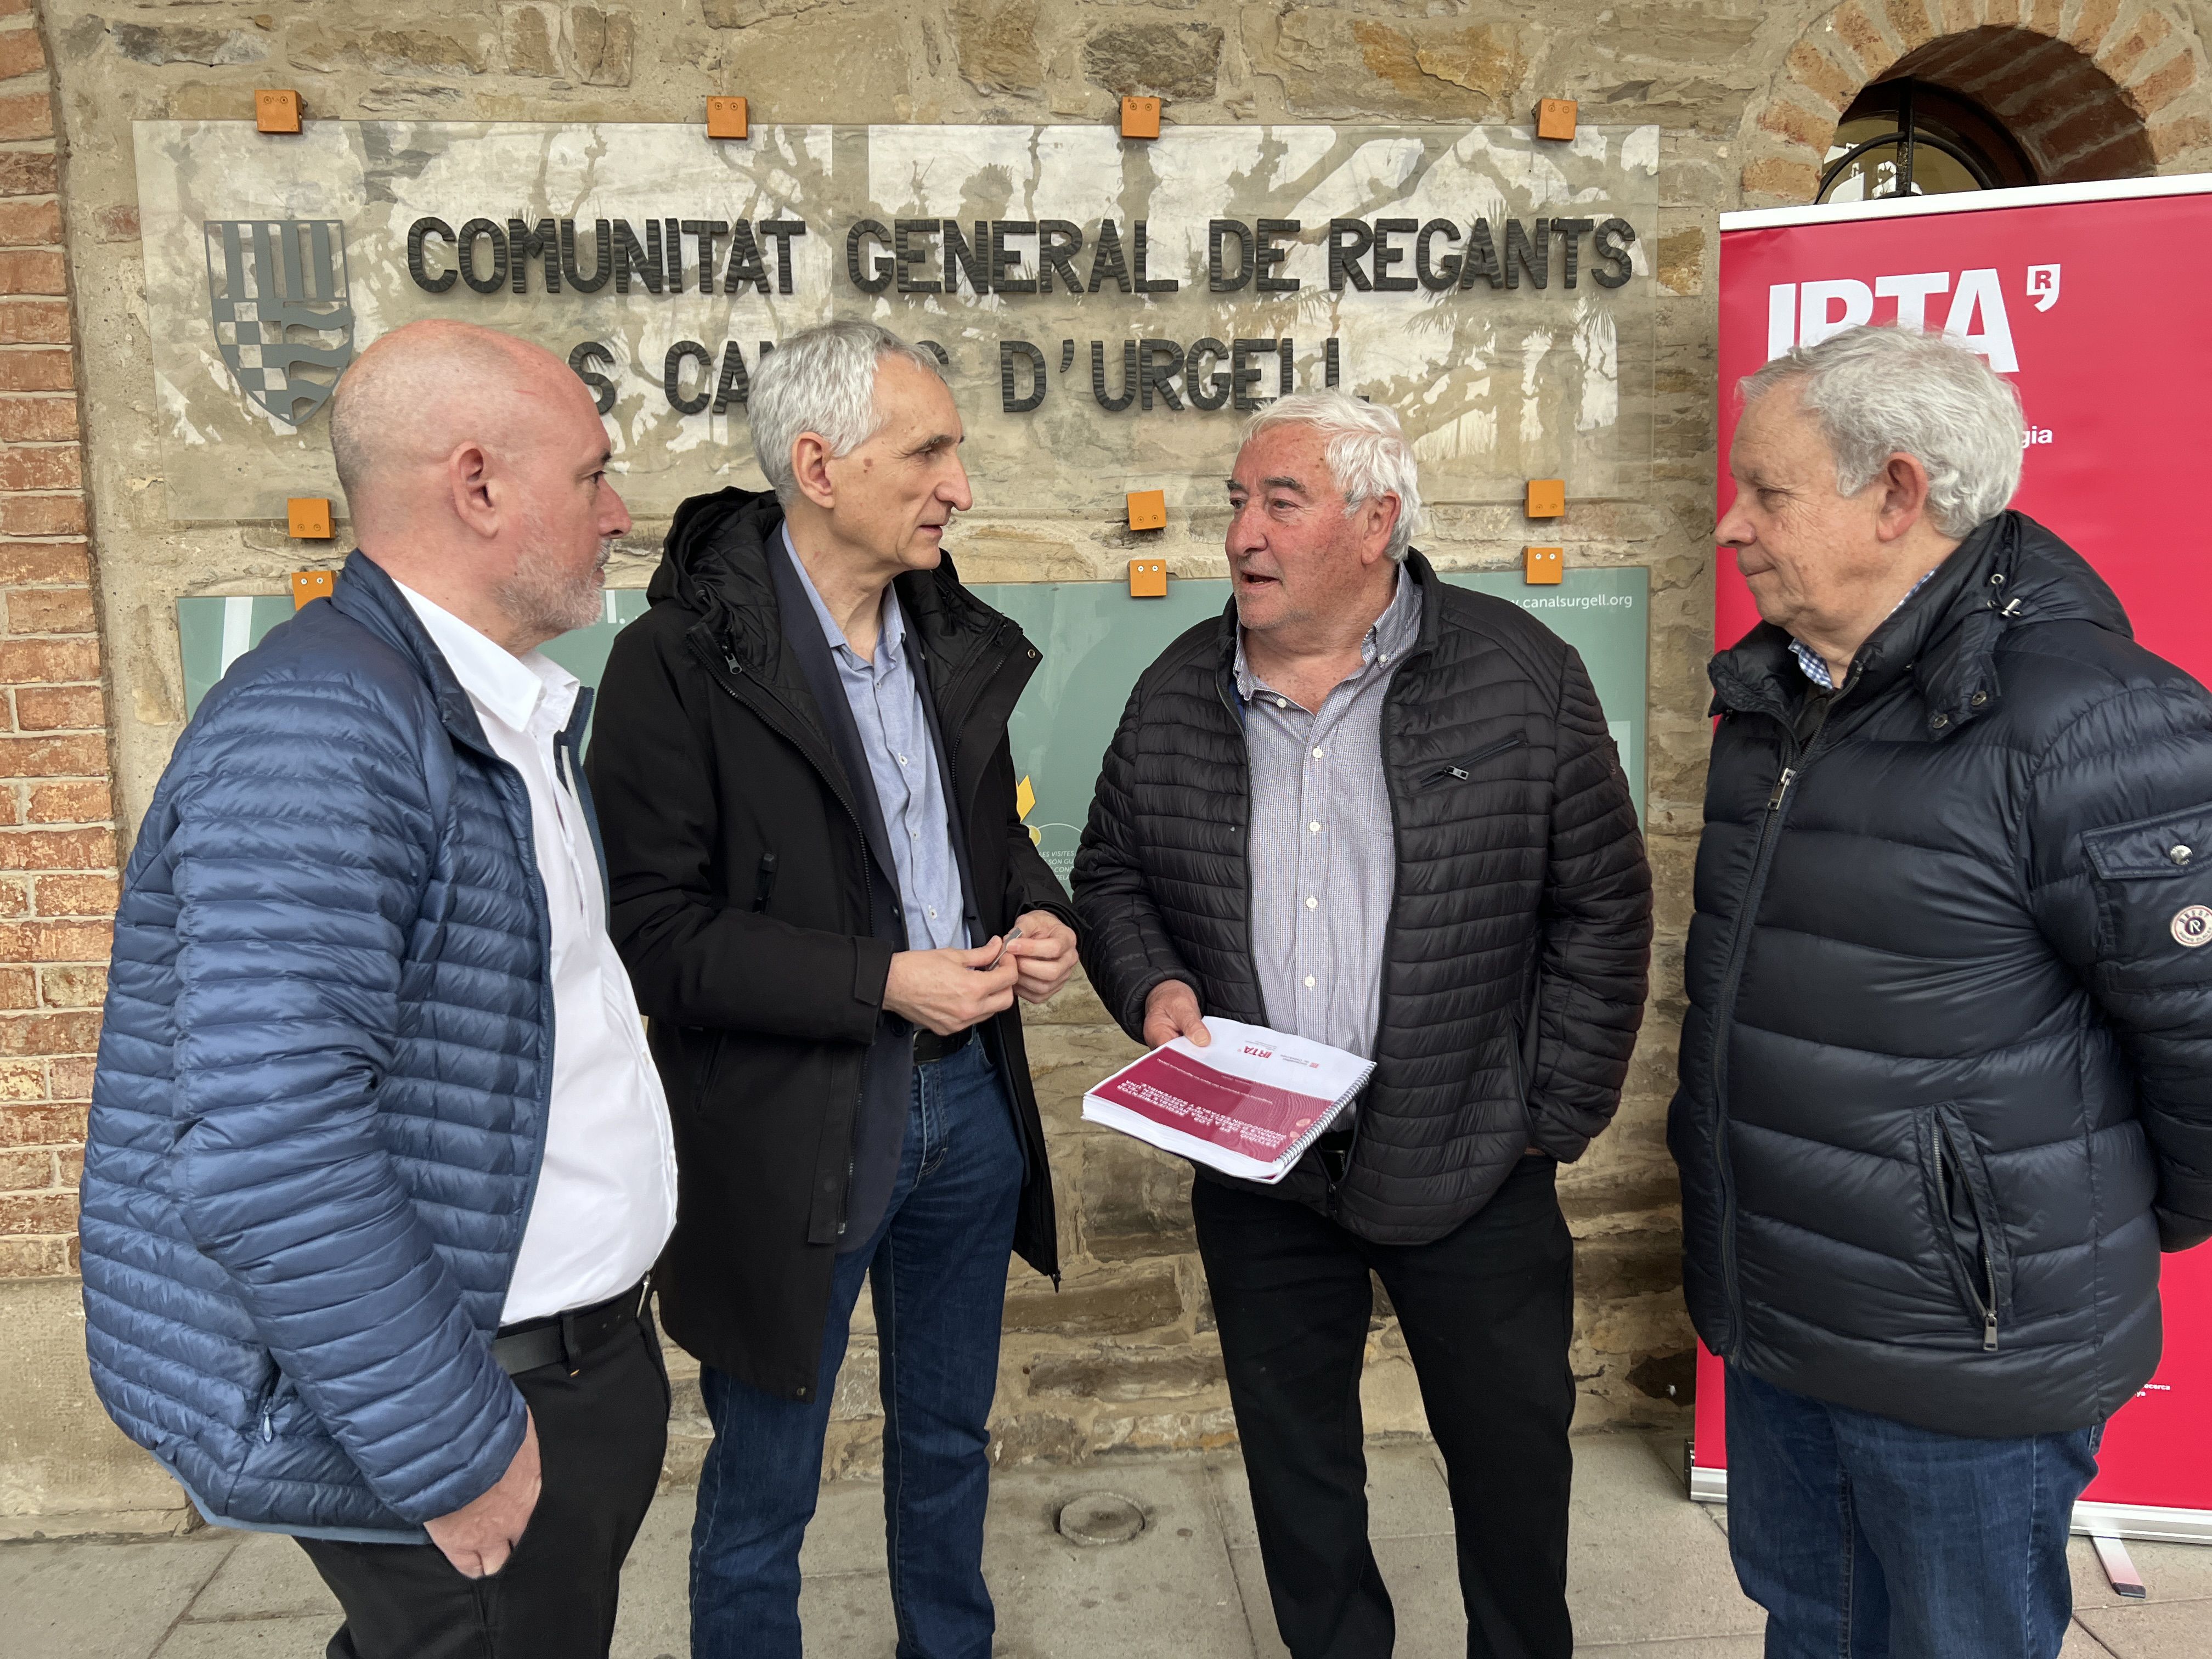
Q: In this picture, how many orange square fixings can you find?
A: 10